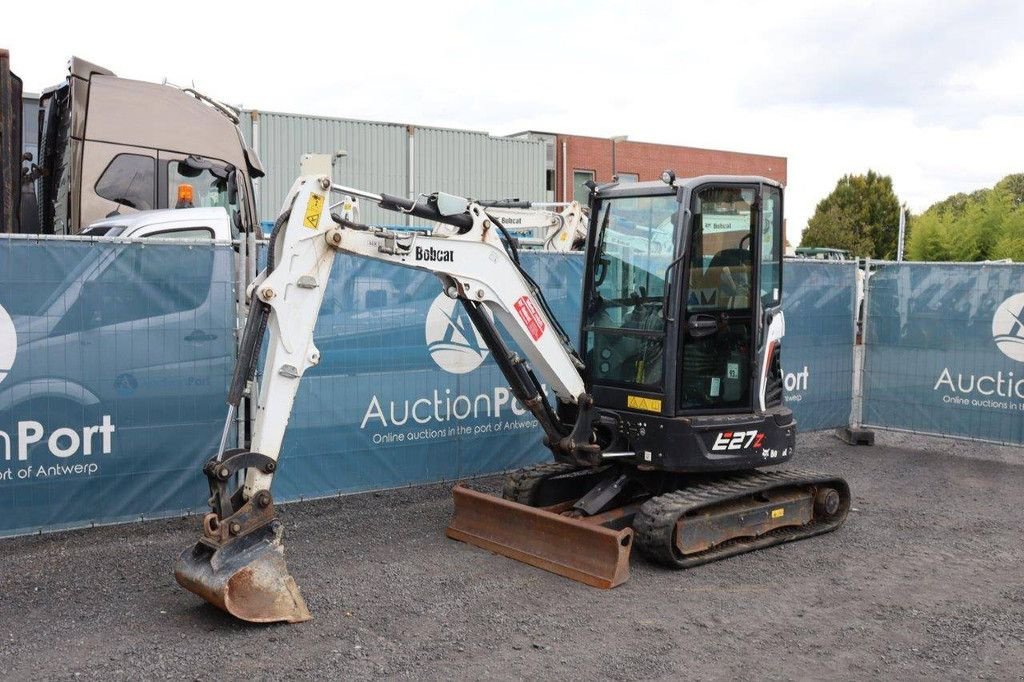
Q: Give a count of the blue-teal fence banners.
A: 4